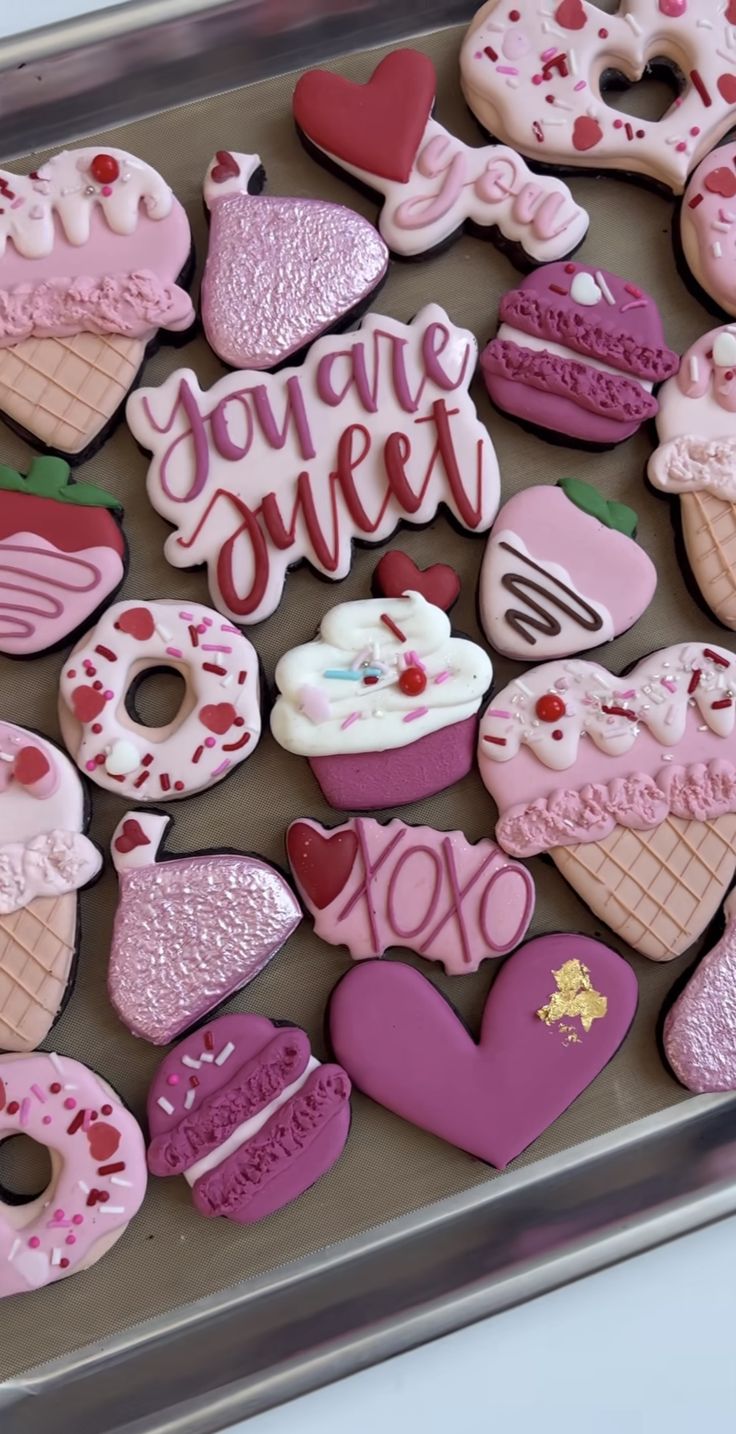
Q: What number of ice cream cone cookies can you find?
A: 4